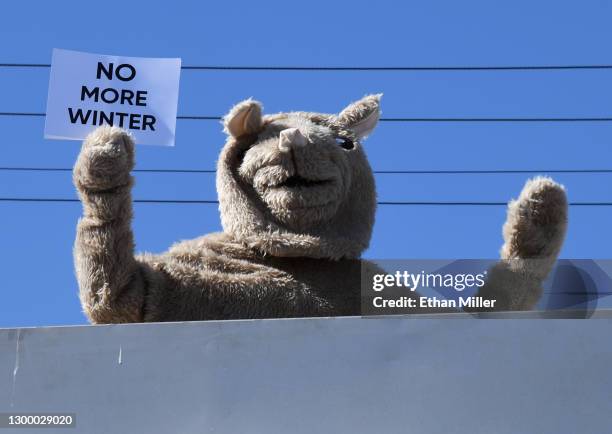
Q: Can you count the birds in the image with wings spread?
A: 0